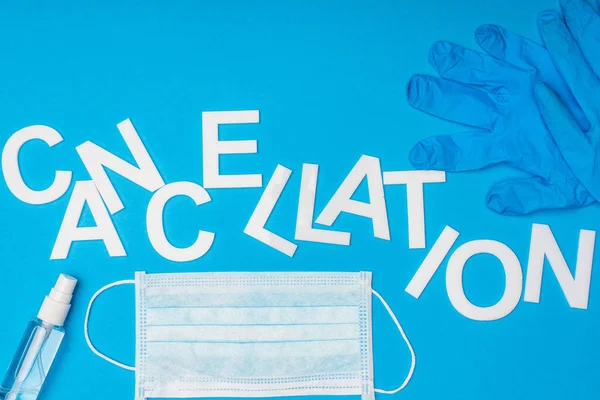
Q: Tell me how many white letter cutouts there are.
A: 12